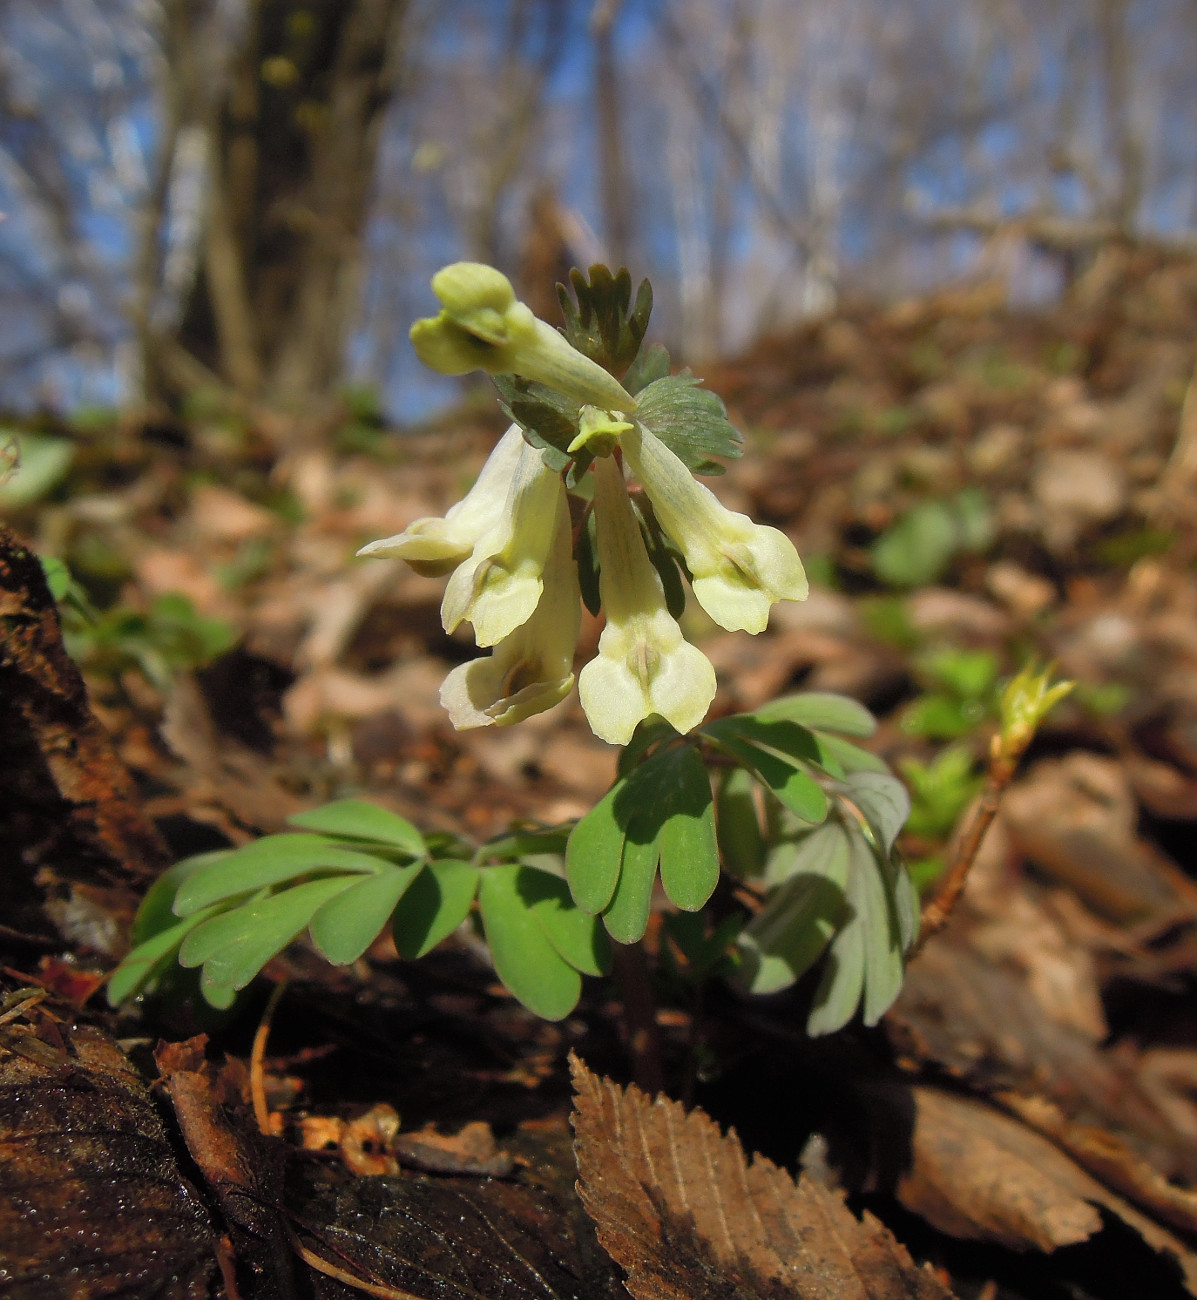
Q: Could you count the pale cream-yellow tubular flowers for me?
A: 6